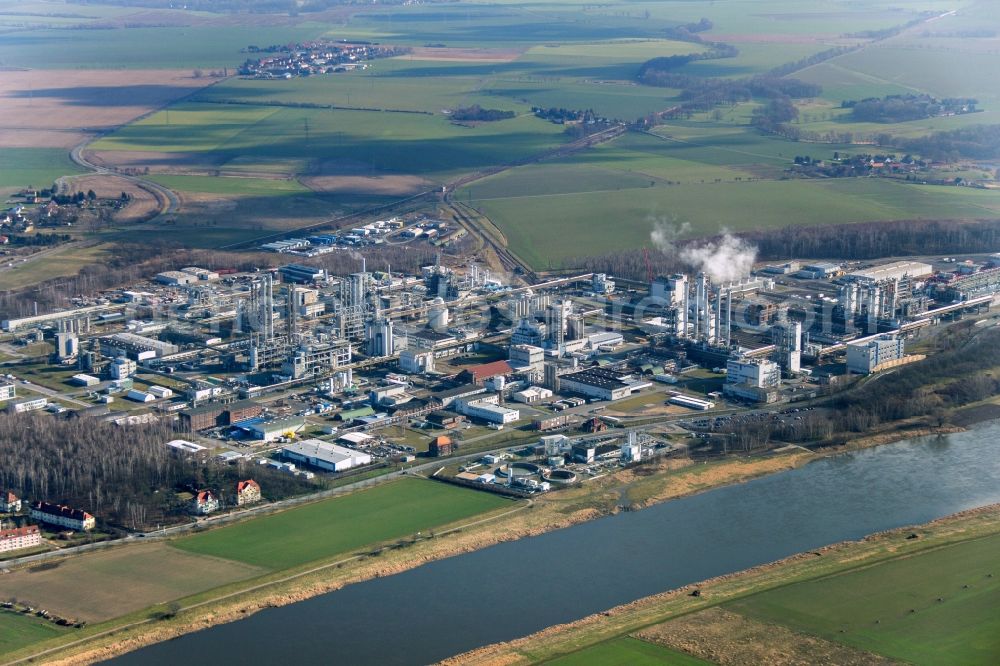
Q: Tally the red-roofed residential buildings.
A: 5